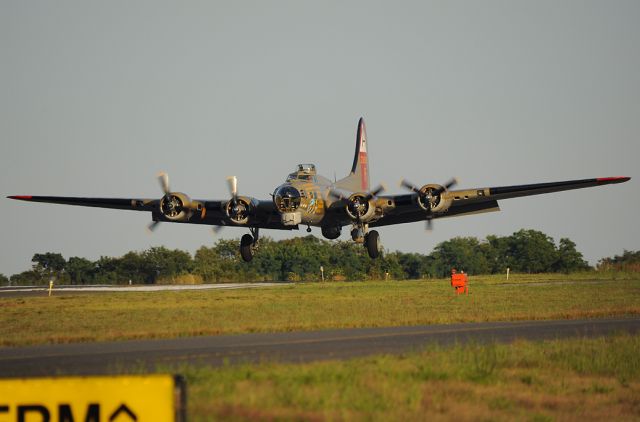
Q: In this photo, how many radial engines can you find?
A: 4